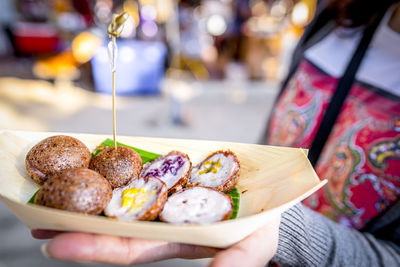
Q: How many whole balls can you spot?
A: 3